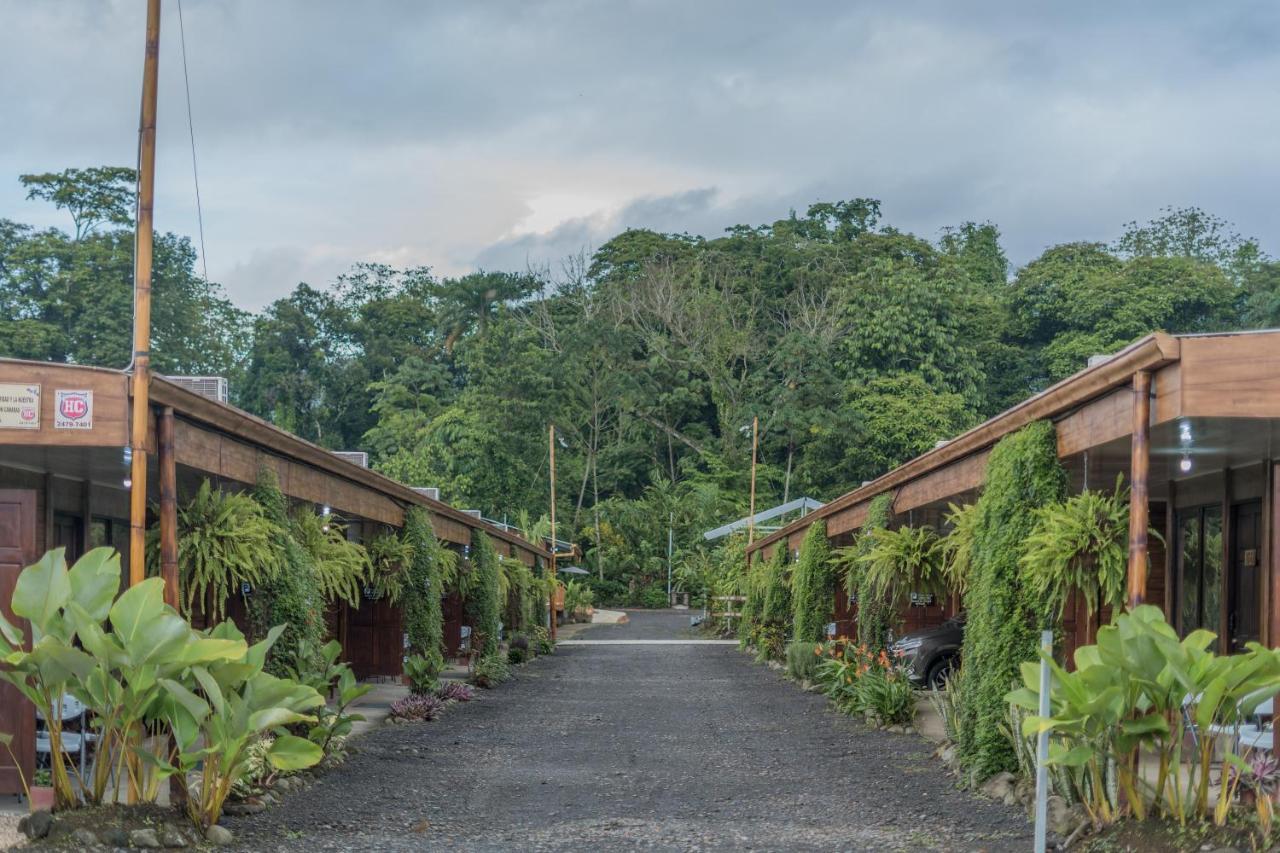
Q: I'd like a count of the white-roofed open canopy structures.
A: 1